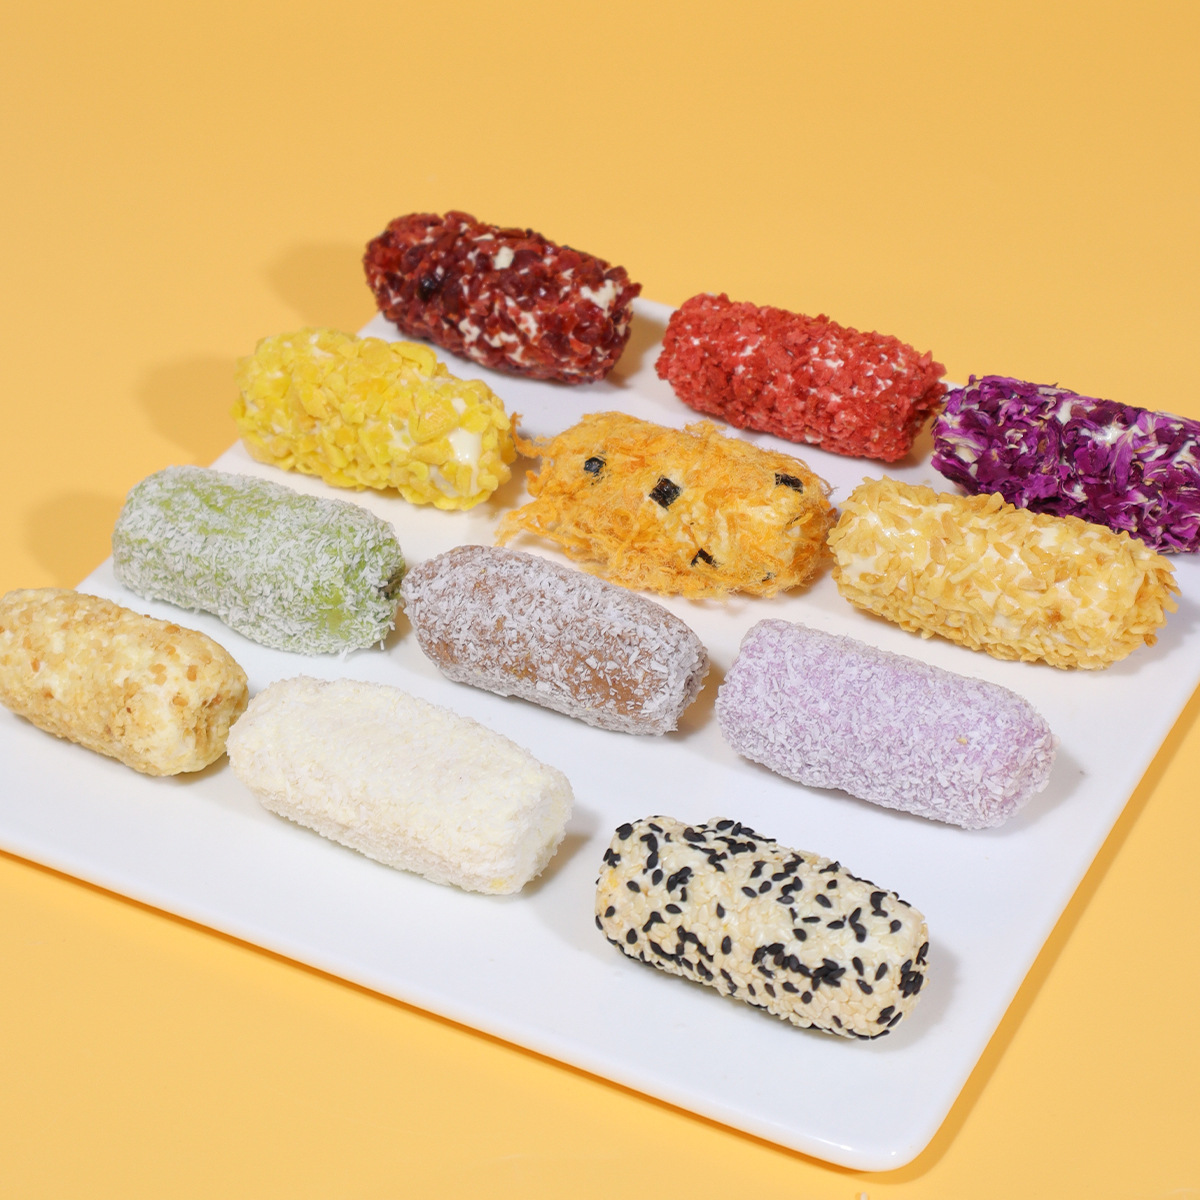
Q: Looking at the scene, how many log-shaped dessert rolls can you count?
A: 12